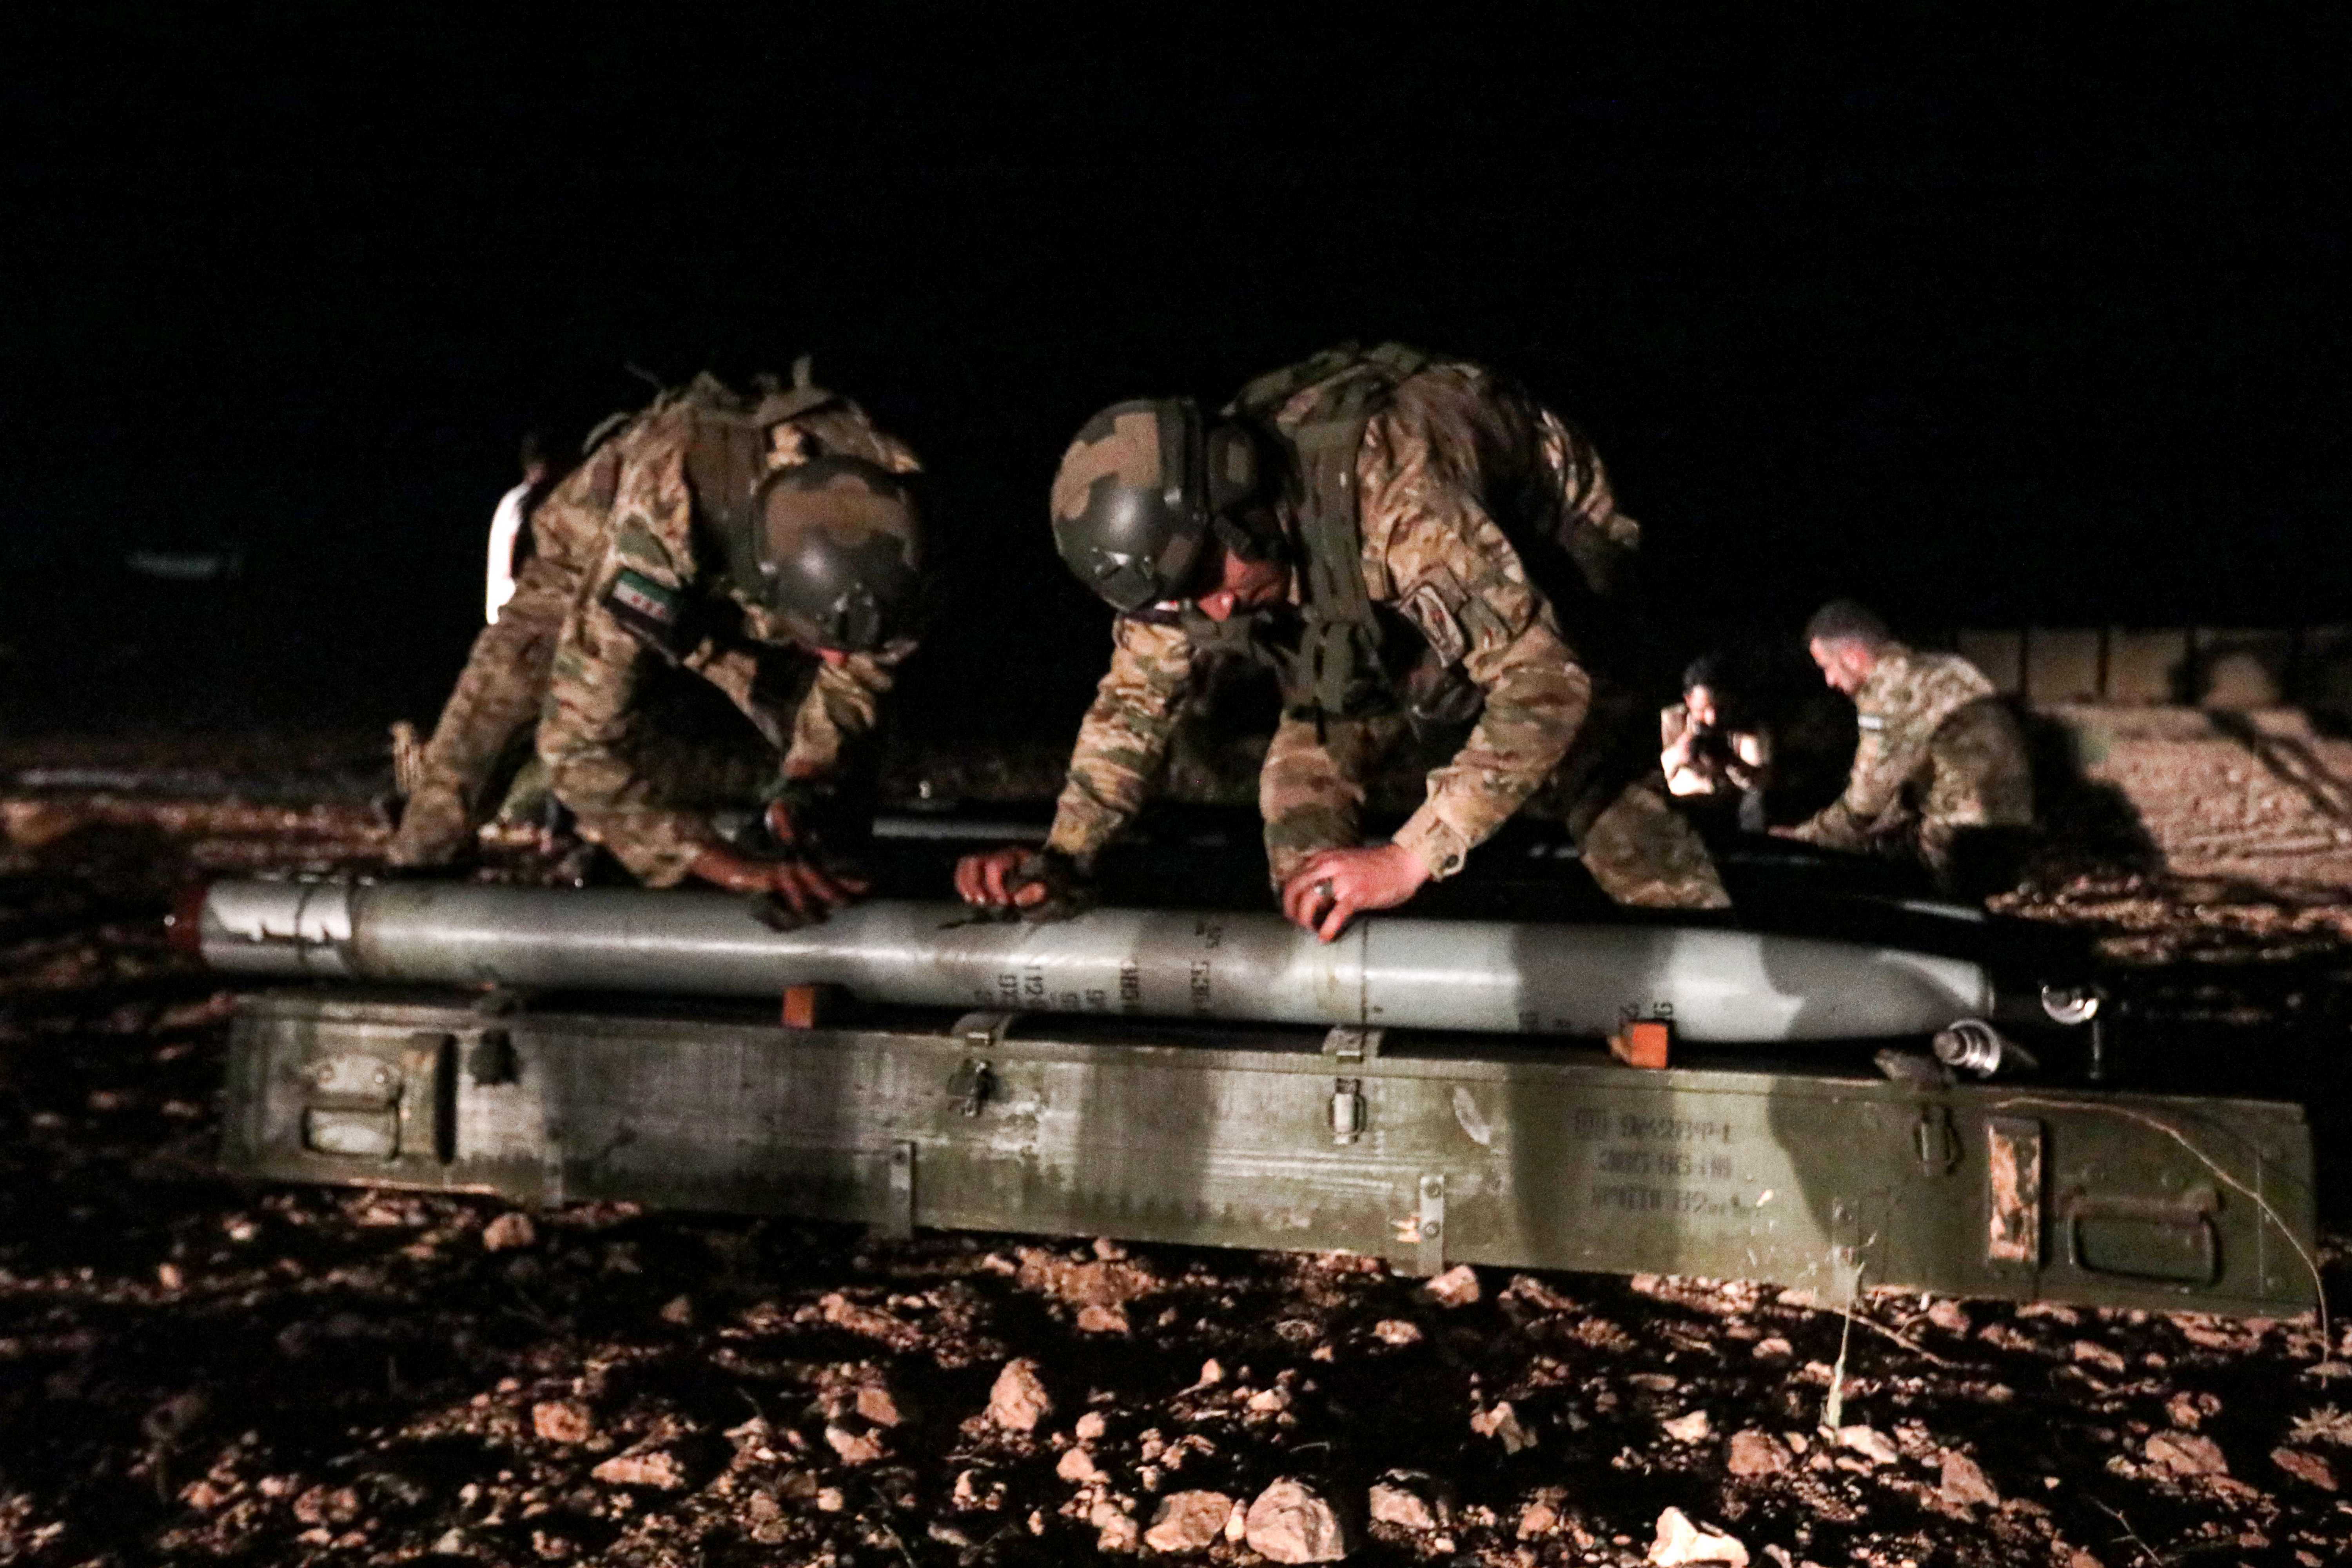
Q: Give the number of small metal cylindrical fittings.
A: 2